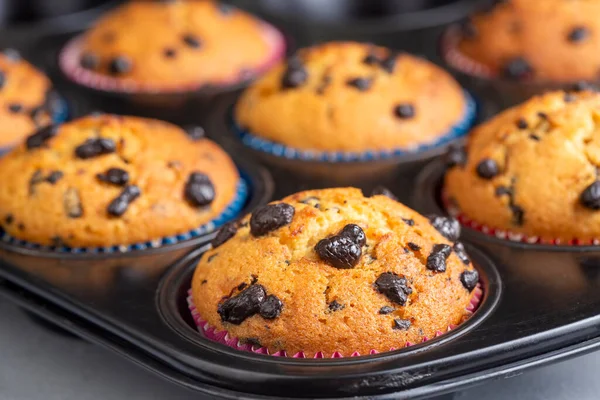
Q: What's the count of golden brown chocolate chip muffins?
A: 7